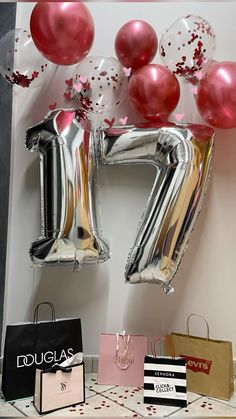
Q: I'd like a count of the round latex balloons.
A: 7